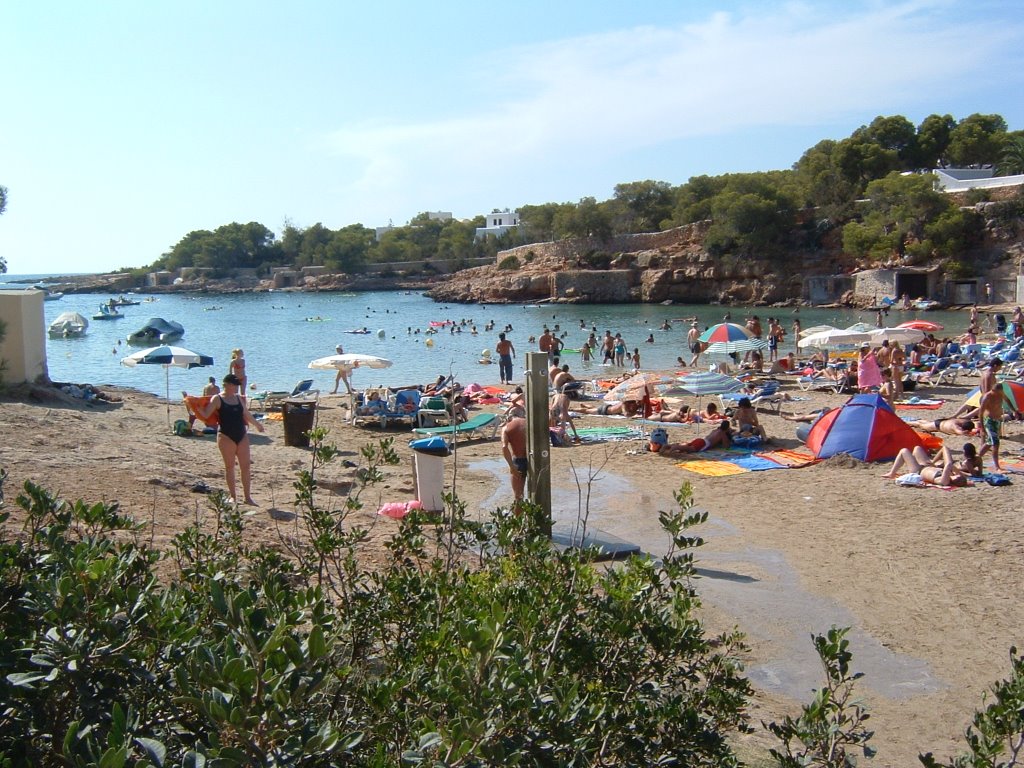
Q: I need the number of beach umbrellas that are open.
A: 12